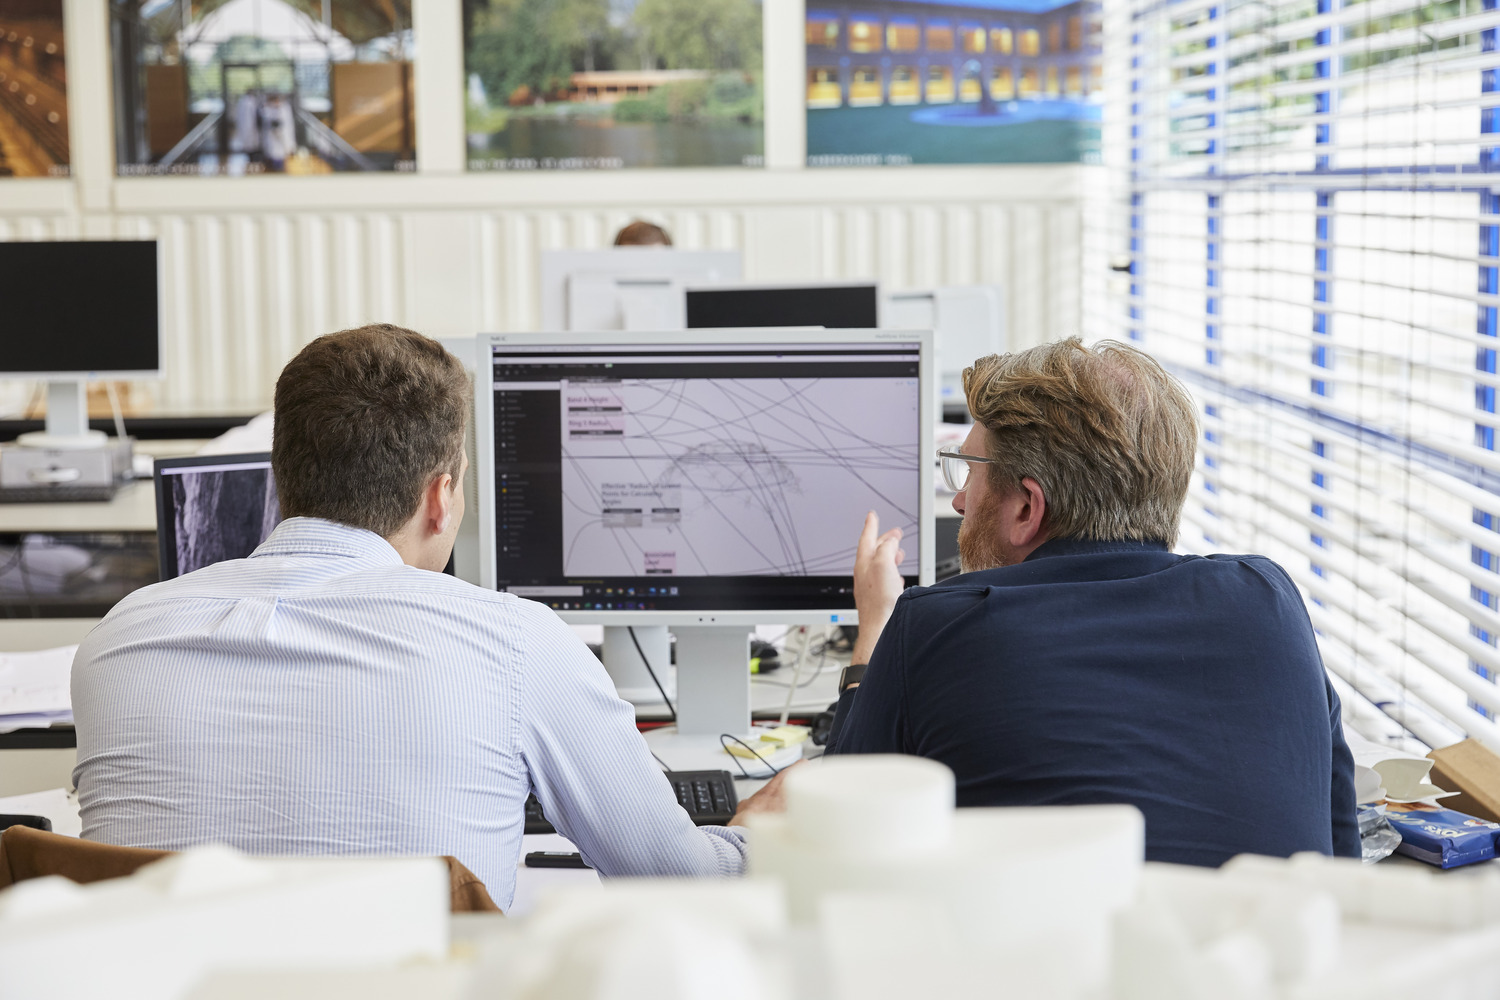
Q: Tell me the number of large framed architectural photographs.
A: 4